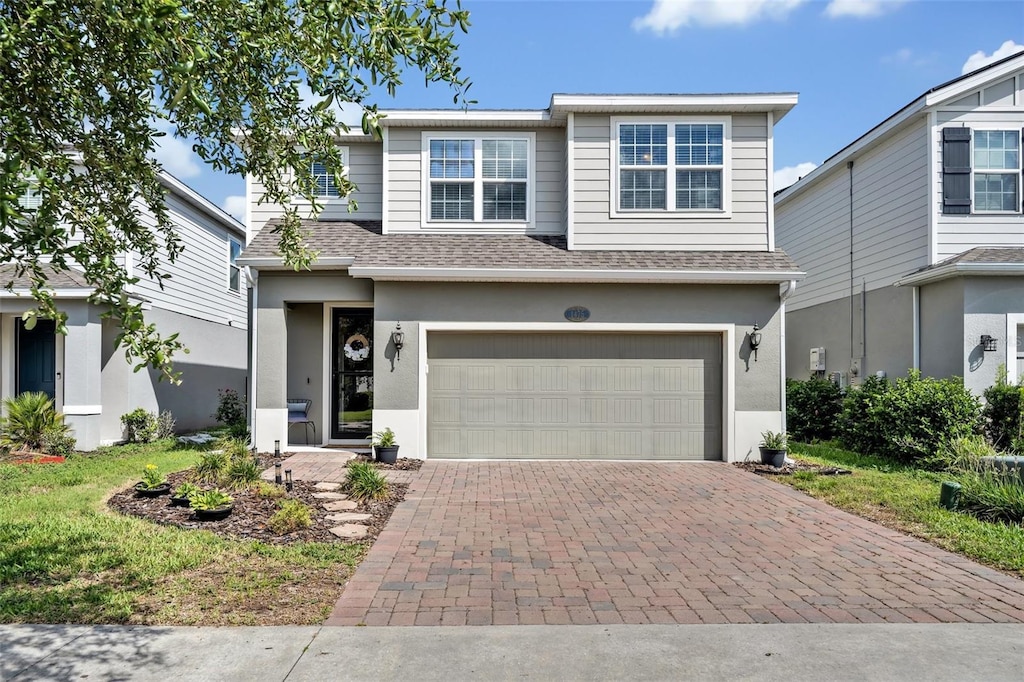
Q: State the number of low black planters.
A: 3